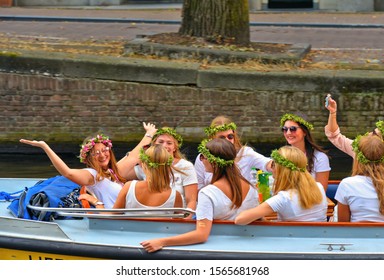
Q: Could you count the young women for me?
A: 9